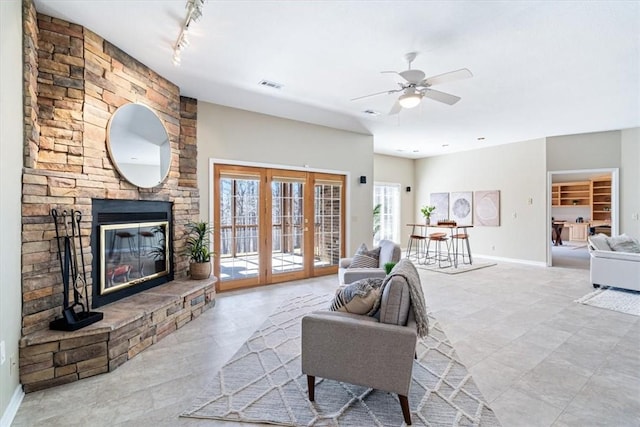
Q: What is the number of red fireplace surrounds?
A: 0